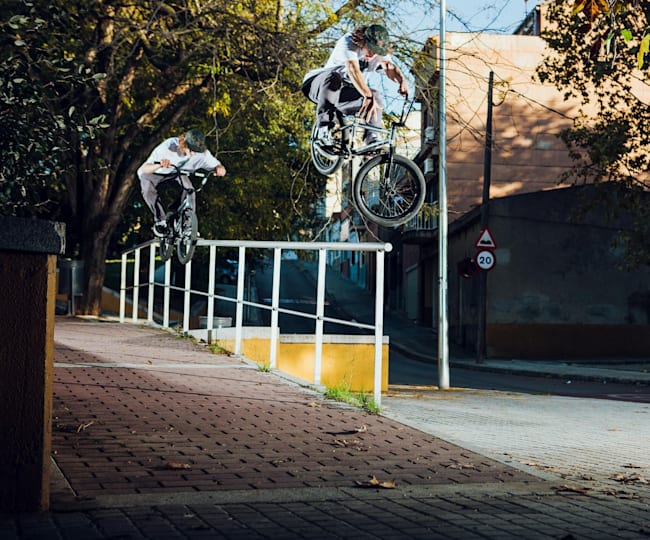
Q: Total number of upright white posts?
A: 10